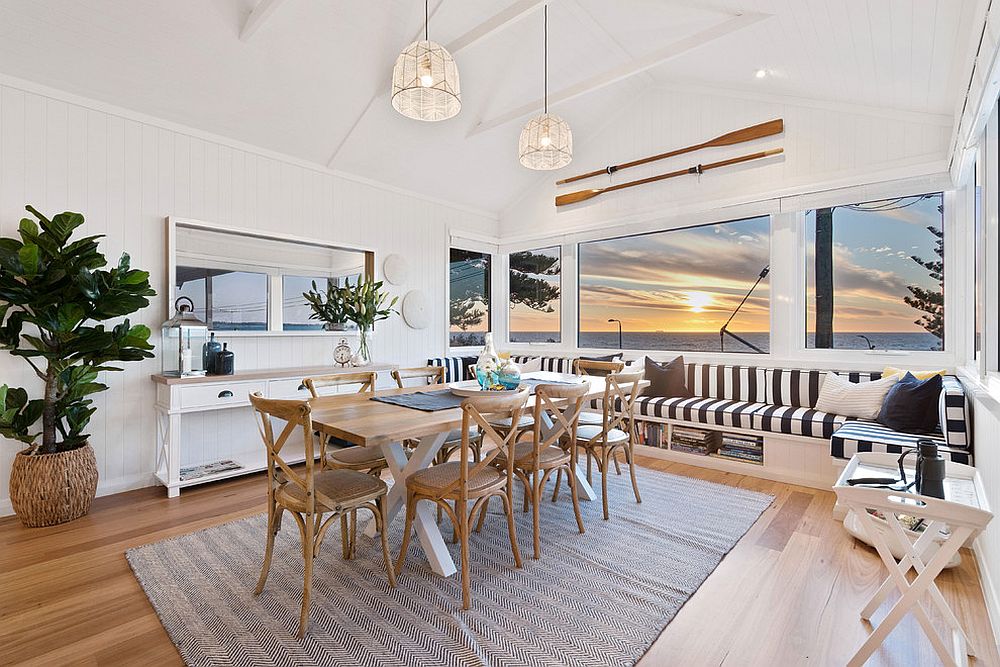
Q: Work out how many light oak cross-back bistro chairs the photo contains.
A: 8